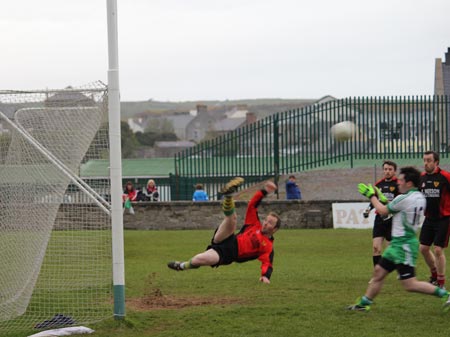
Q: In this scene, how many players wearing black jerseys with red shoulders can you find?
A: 2